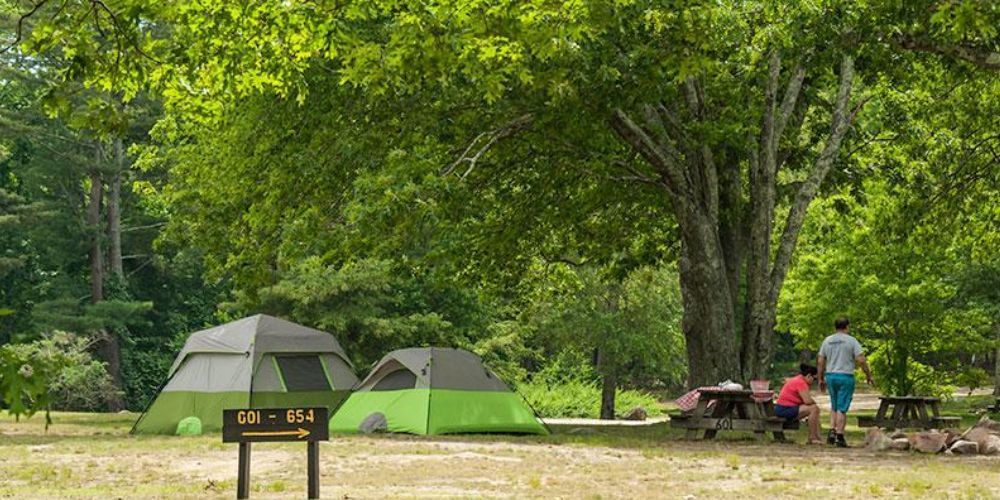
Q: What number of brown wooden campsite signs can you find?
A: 1